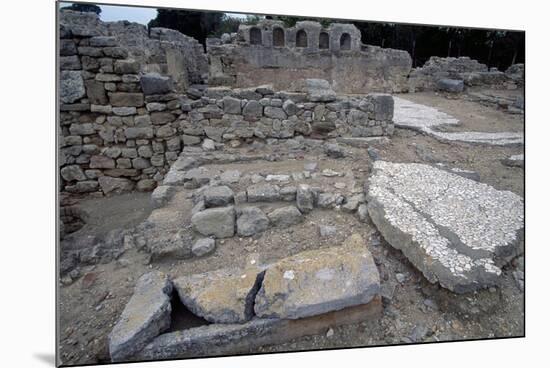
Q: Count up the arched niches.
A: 5